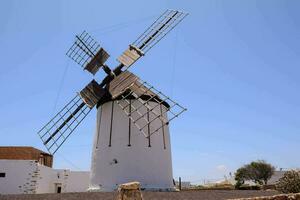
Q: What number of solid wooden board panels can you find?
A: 4